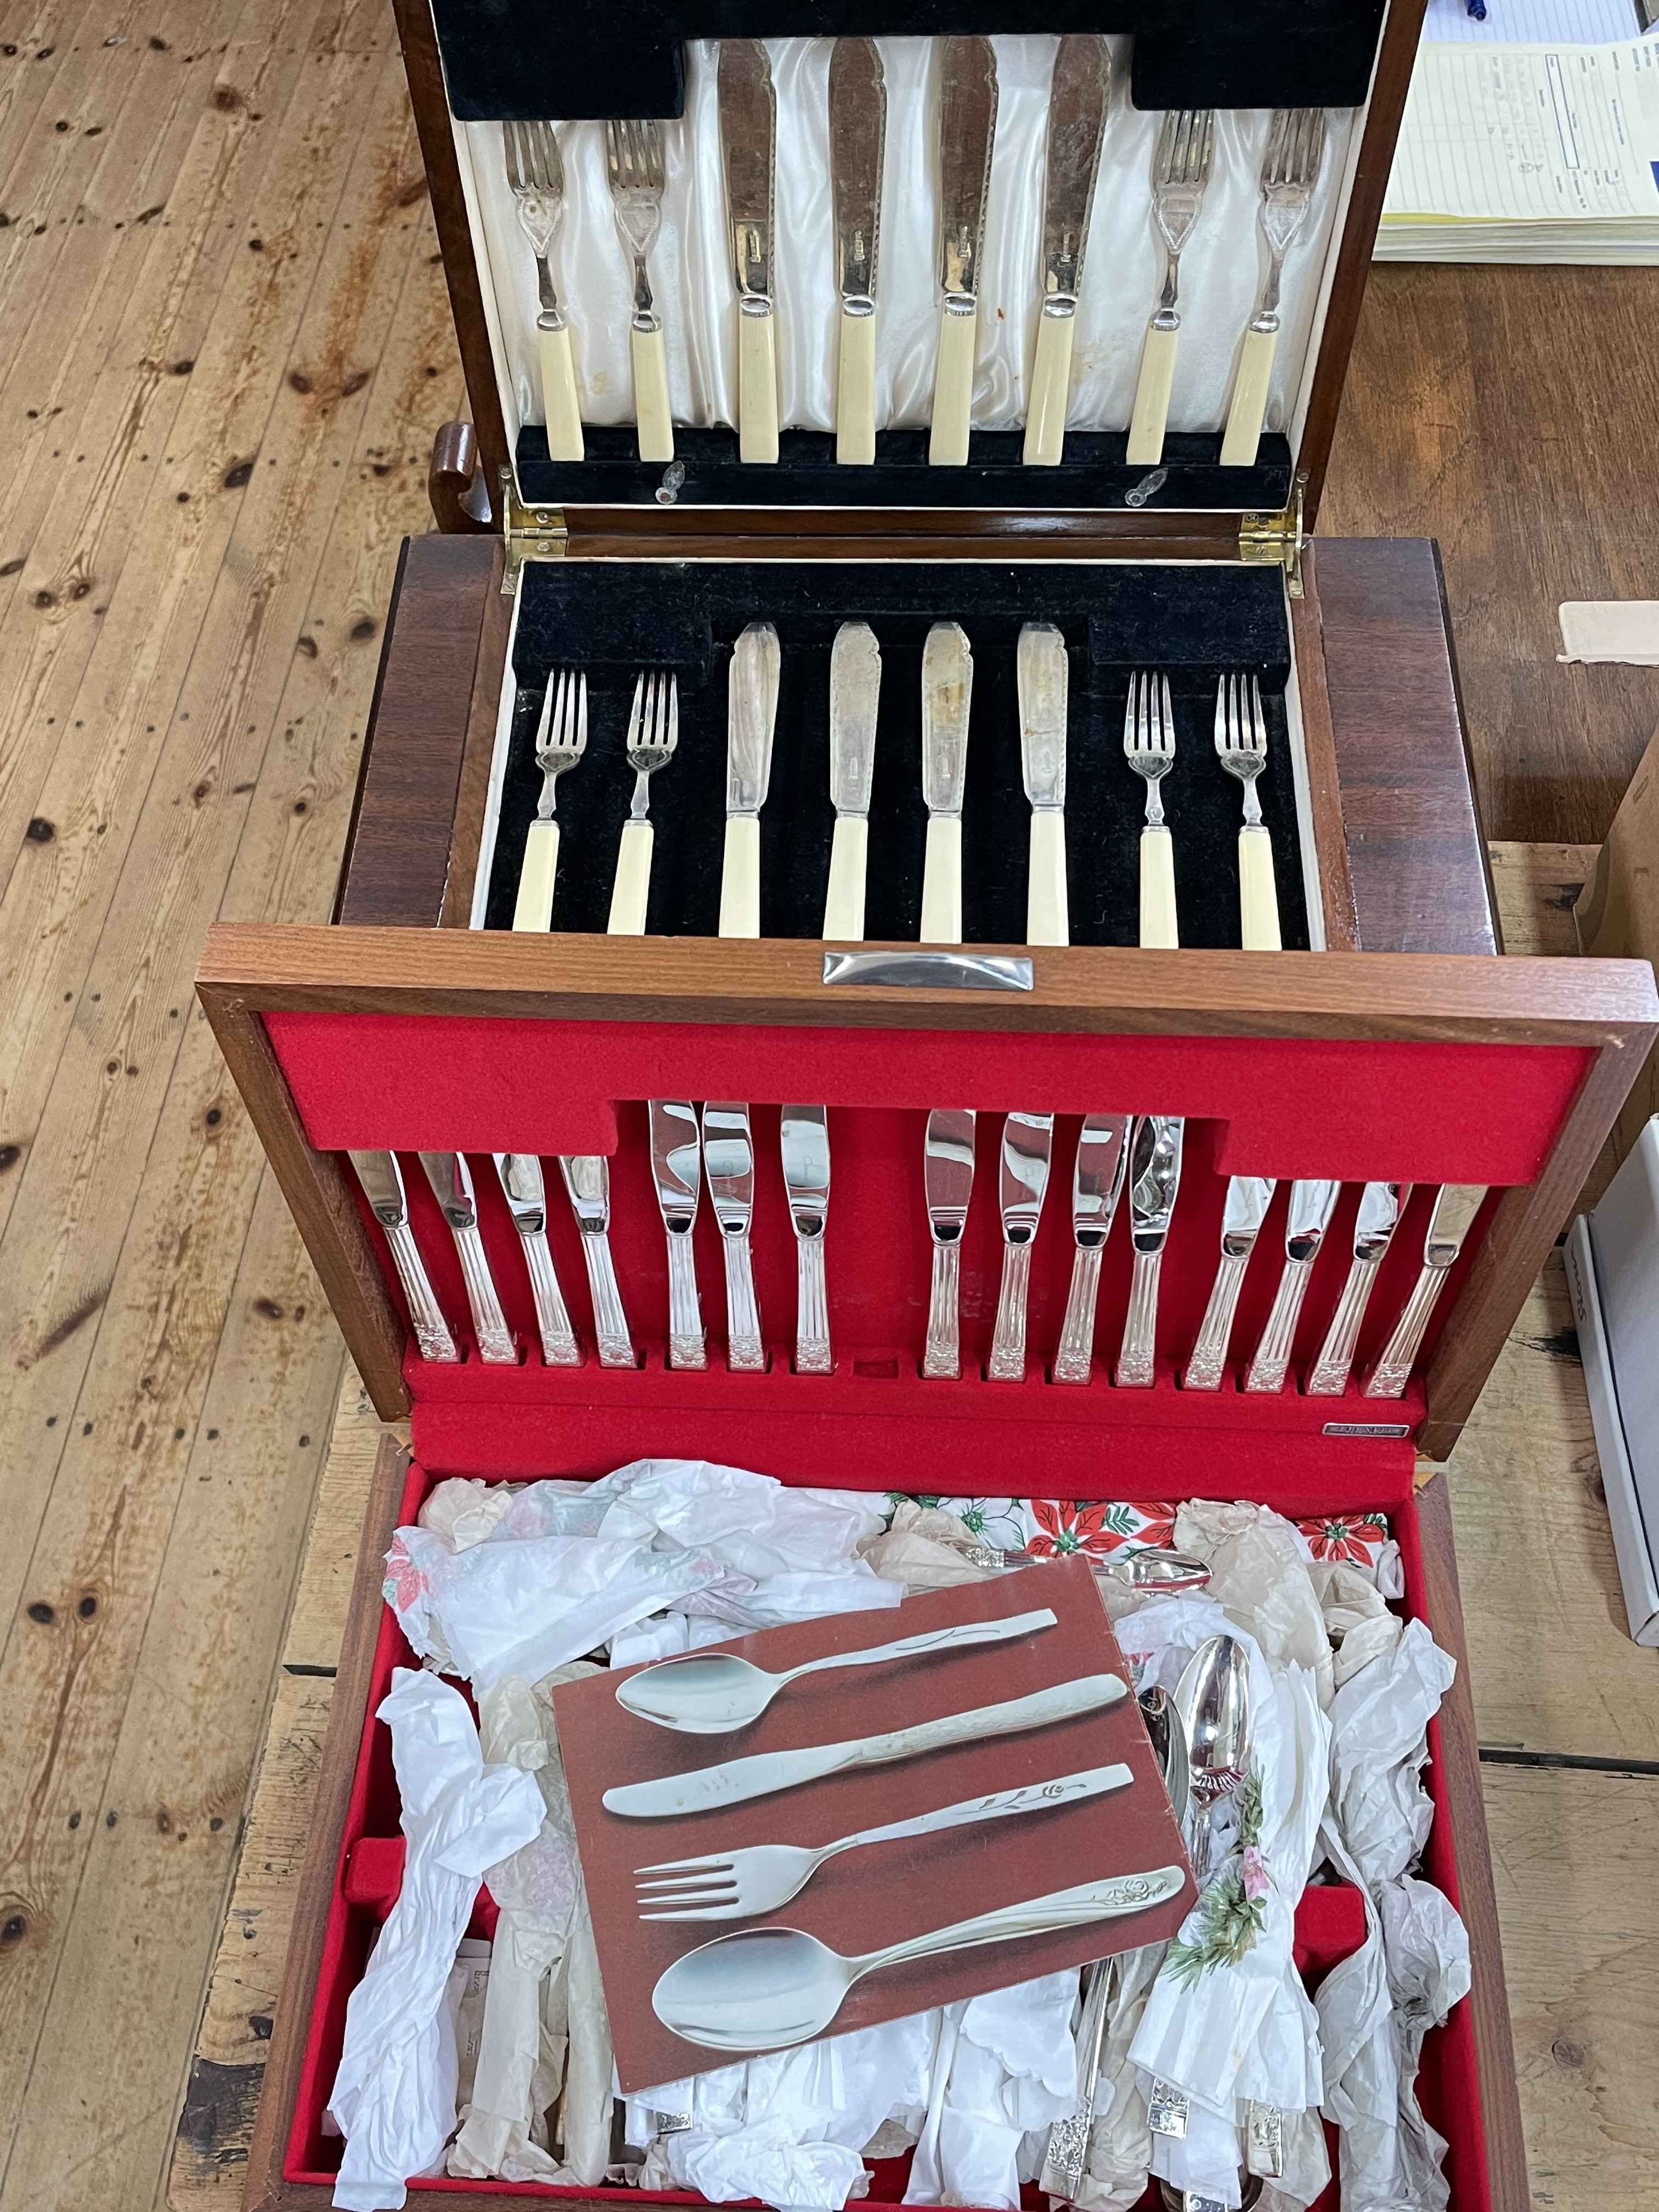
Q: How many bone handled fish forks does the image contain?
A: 8